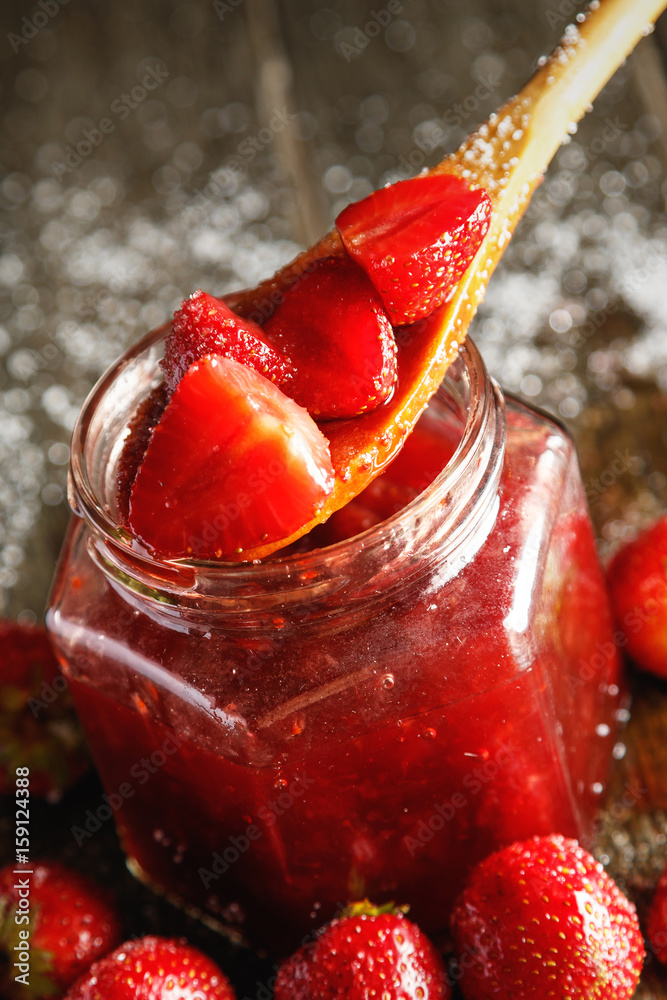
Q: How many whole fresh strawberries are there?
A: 7